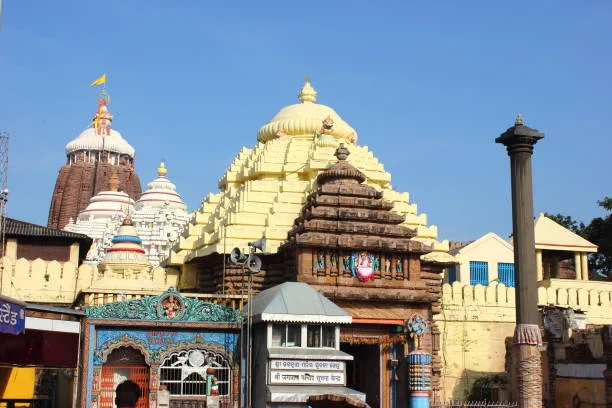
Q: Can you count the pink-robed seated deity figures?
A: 1